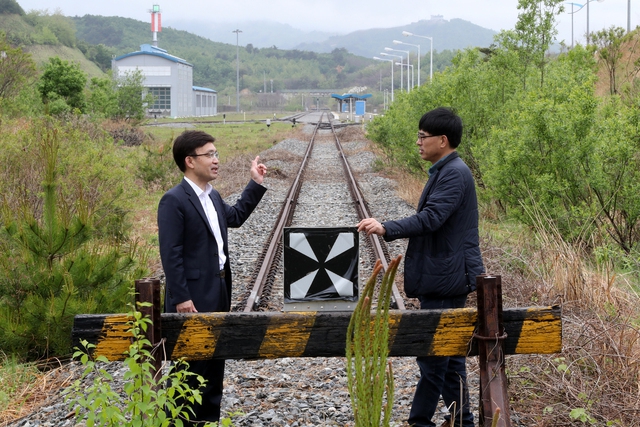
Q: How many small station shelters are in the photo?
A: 1